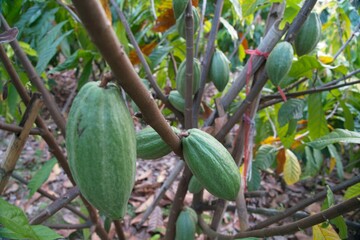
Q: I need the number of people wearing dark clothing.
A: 0